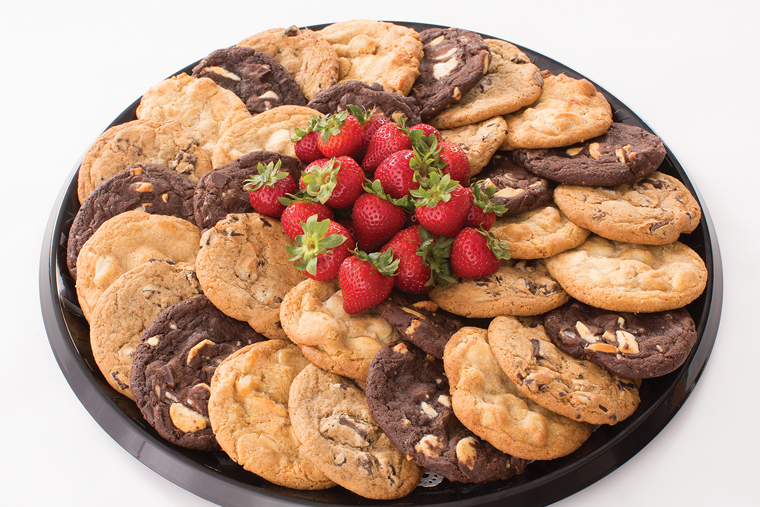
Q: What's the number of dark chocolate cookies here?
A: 11